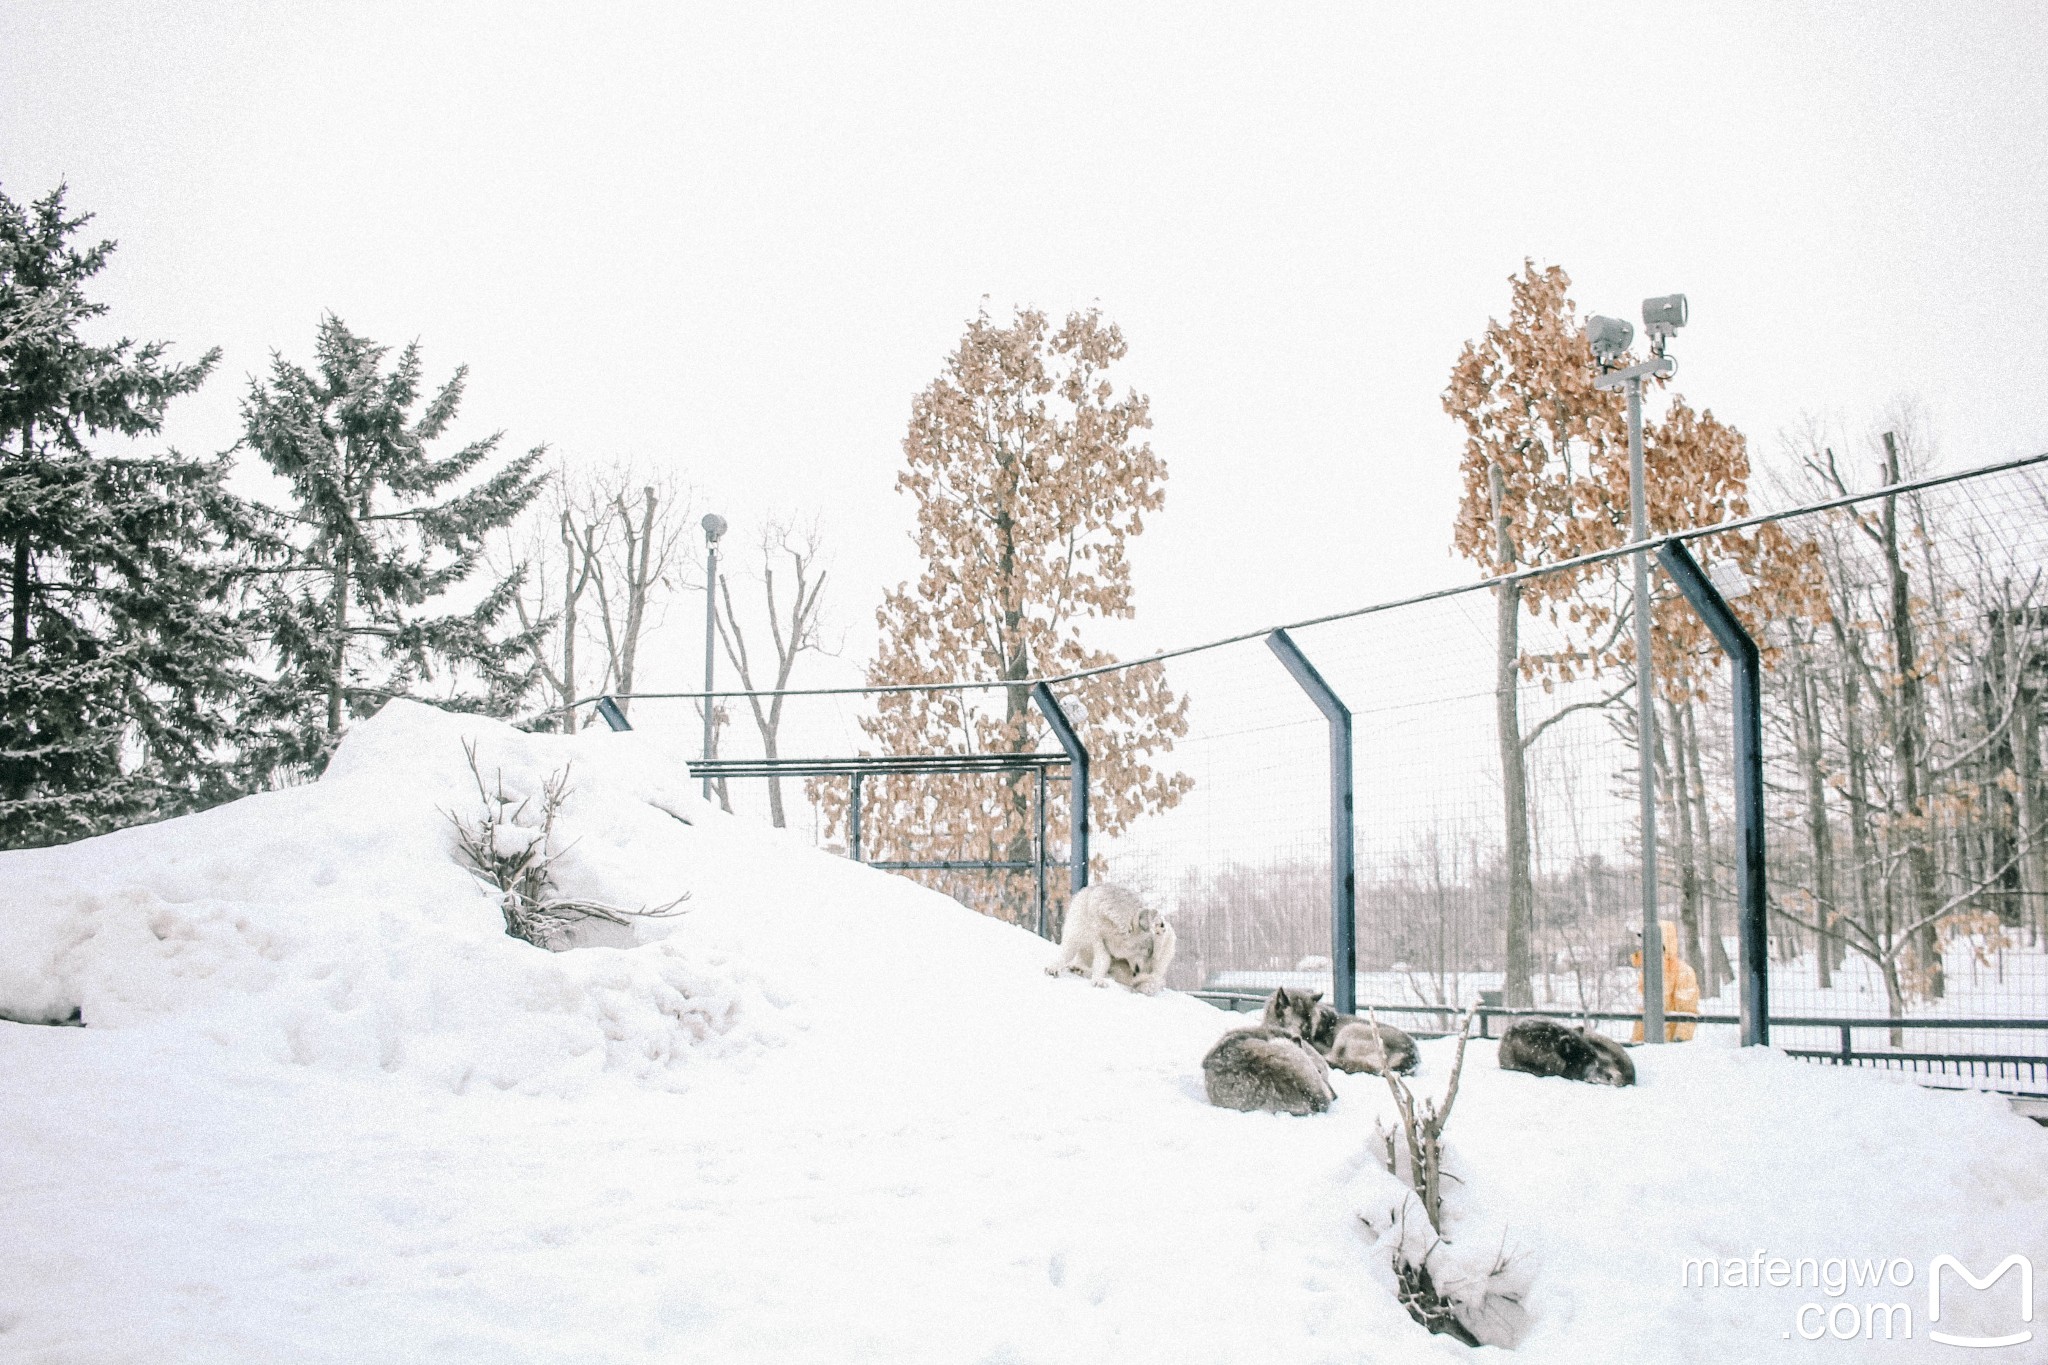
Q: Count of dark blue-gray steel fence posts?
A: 4